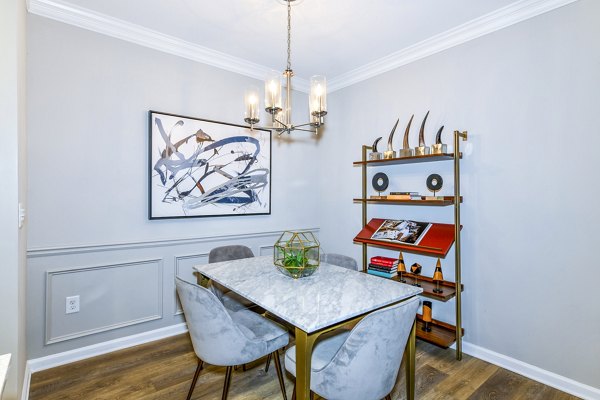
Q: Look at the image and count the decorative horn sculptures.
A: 5